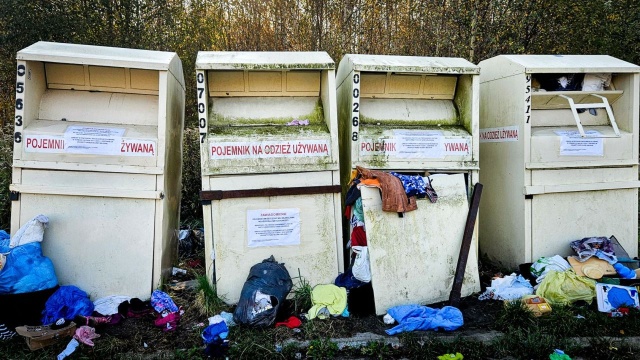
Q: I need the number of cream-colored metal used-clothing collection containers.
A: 4